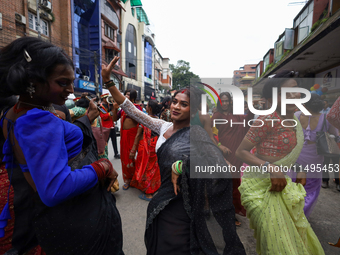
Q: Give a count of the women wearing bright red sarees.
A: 2